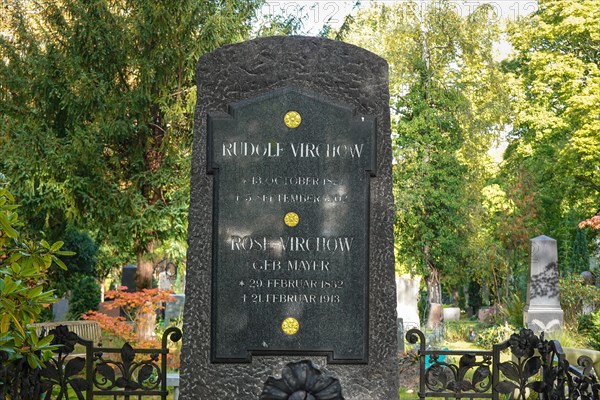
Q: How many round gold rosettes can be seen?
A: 3